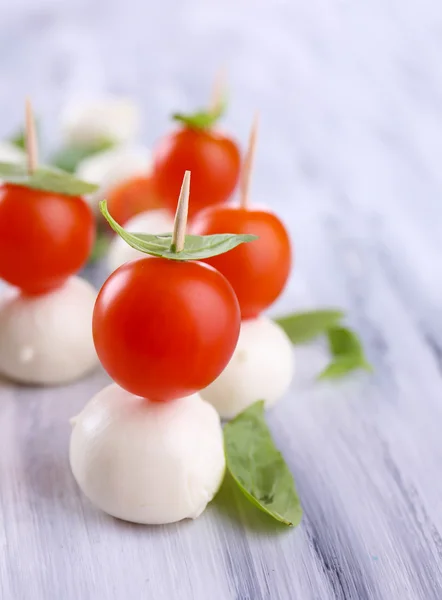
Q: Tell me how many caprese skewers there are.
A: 4